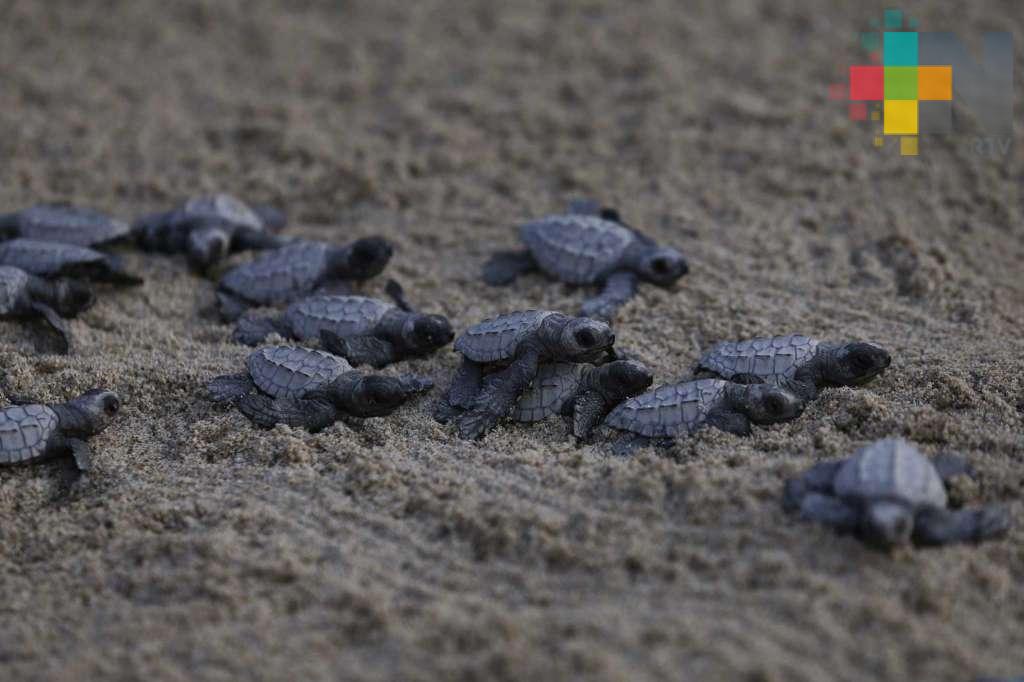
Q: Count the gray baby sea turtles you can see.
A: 14